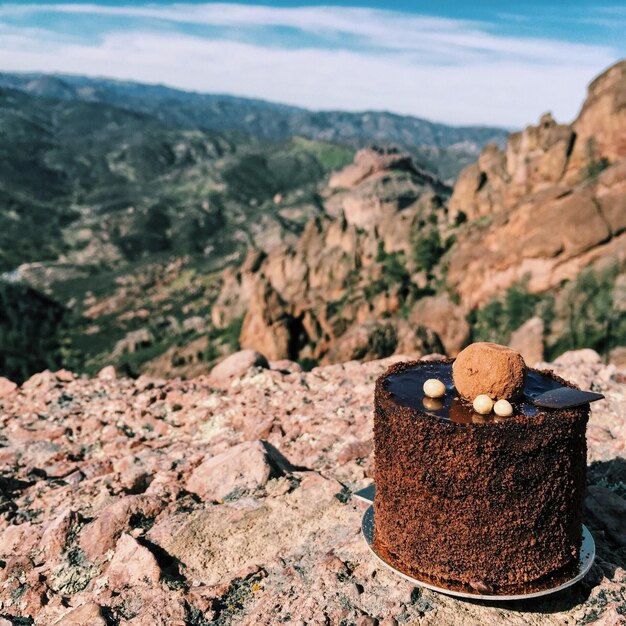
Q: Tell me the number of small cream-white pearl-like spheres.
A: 3